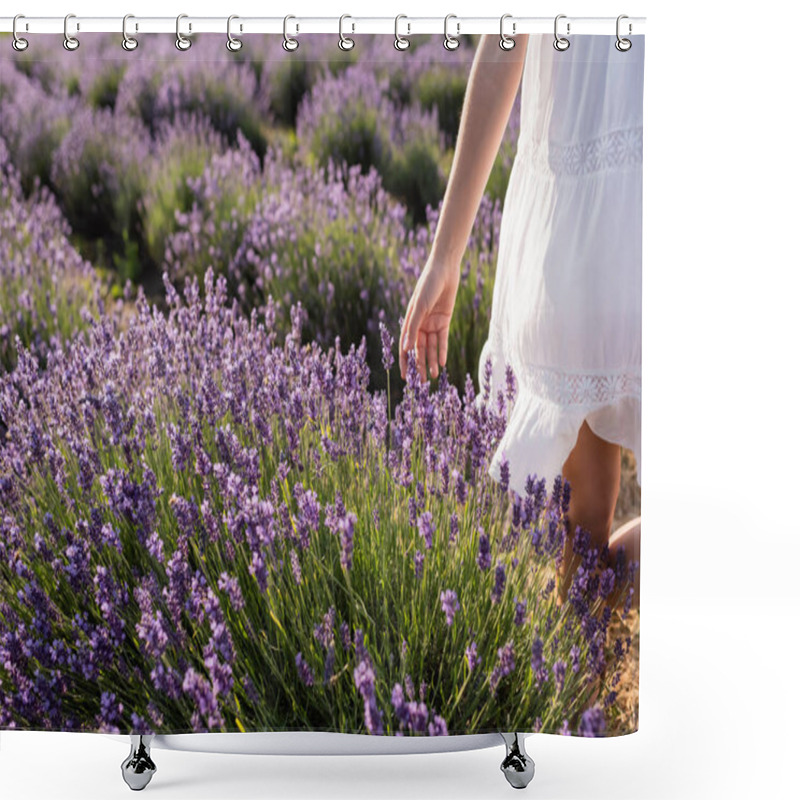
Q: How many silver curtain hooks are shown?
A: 12